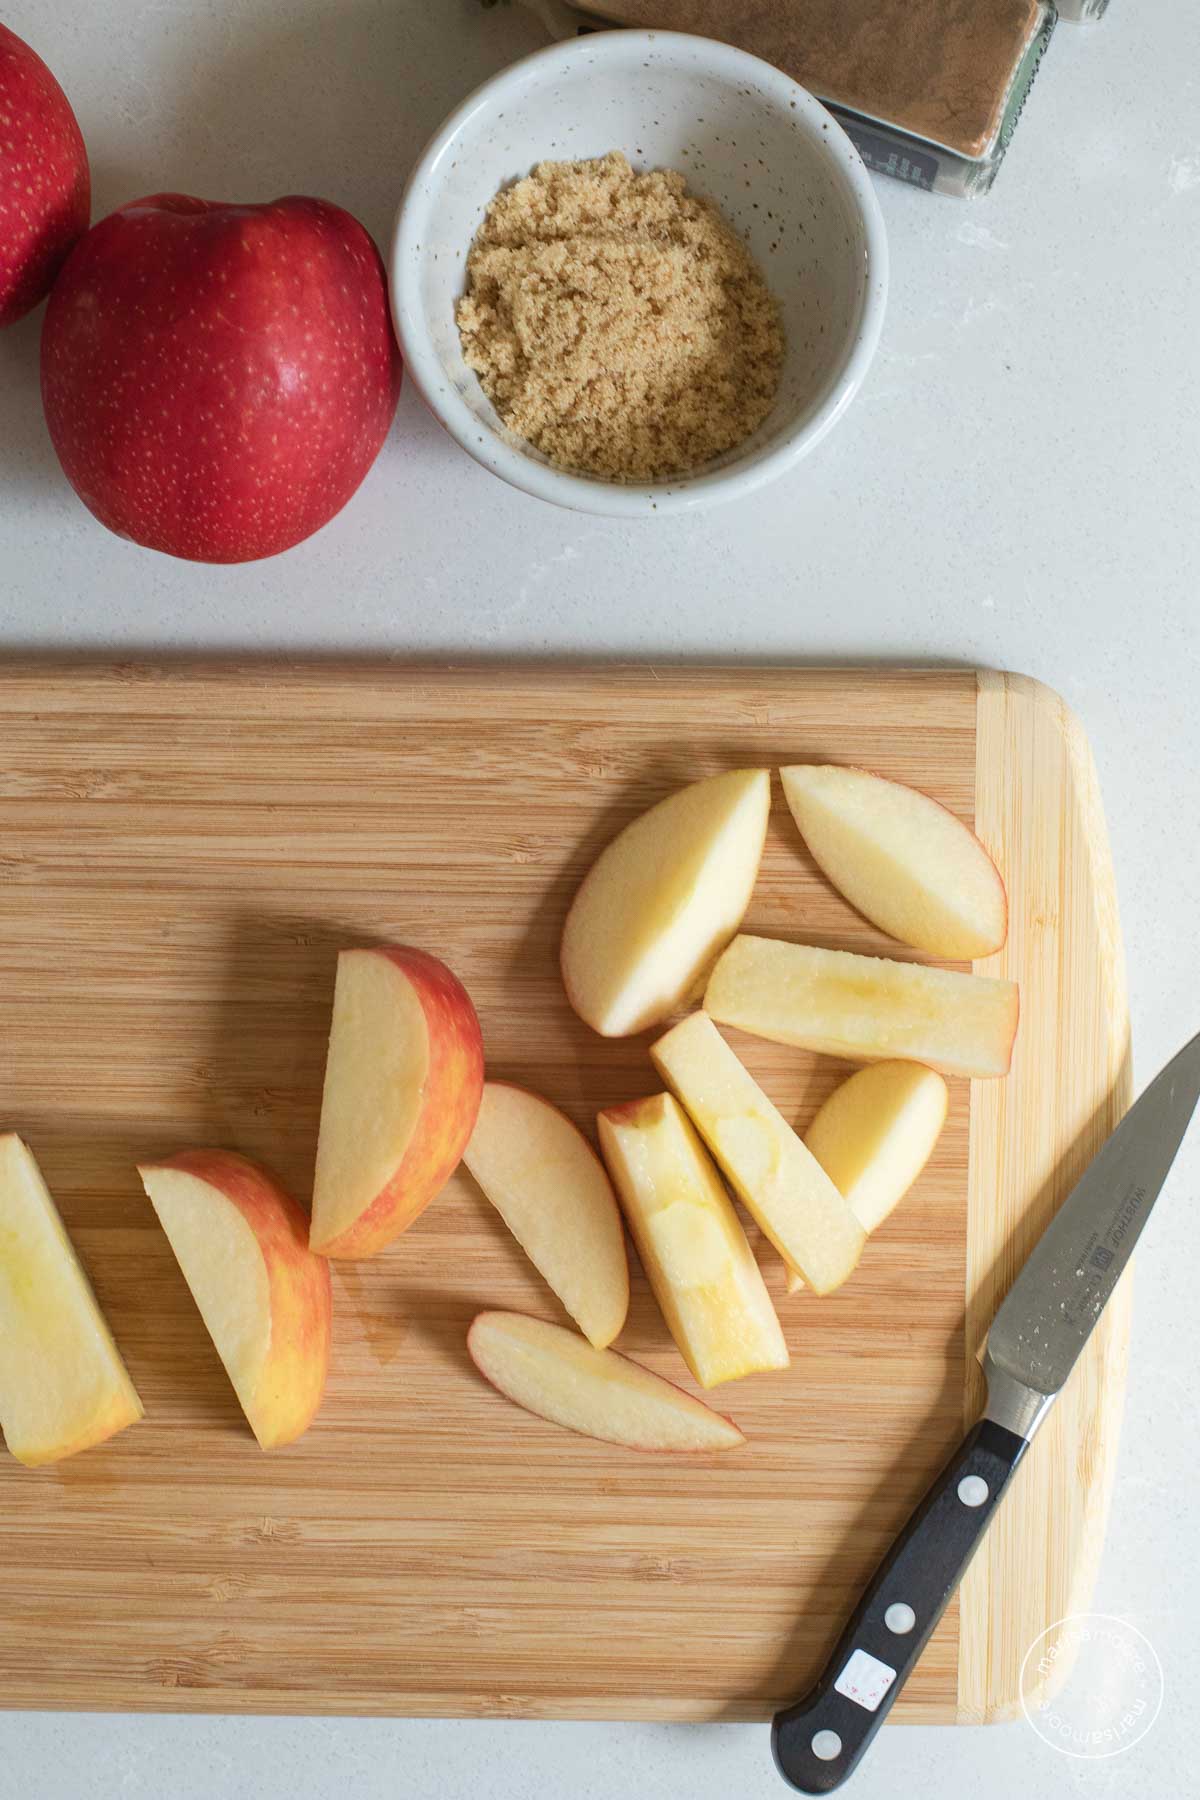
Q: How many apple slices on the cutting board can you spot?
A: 11